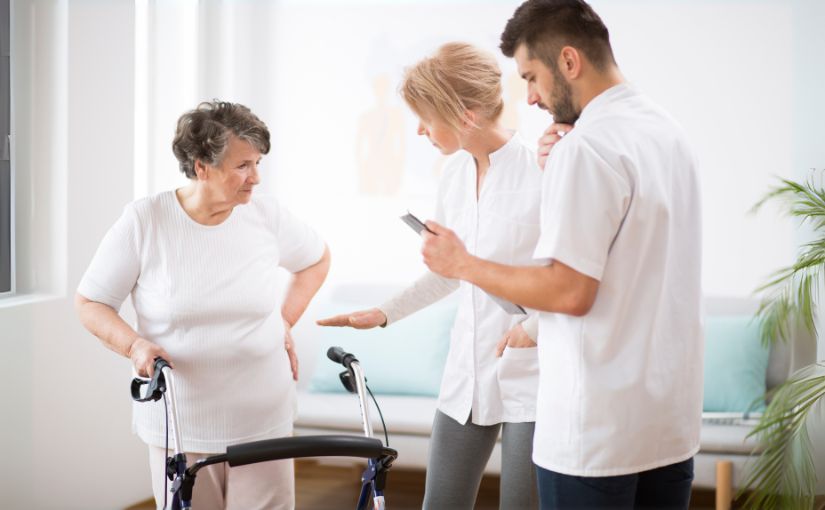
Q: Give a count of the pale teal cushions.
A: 2